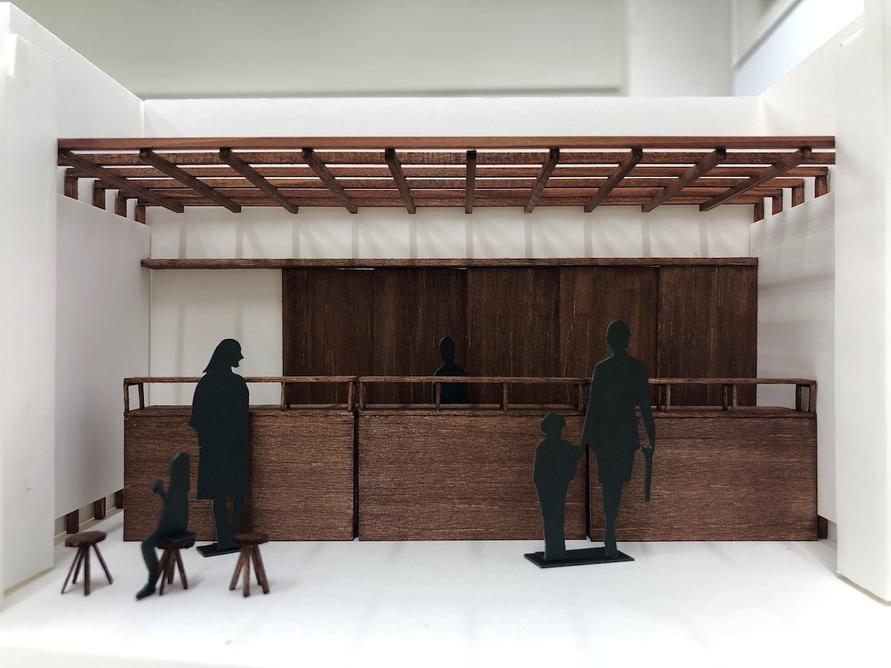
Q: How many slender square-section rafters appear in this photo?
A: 10